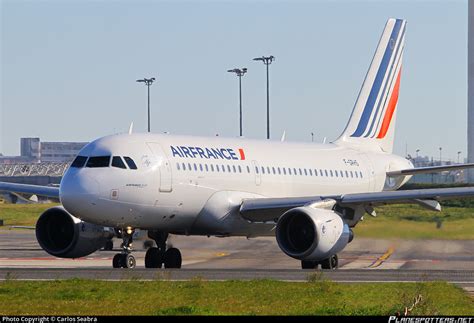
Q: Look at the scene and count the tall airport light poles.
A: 3